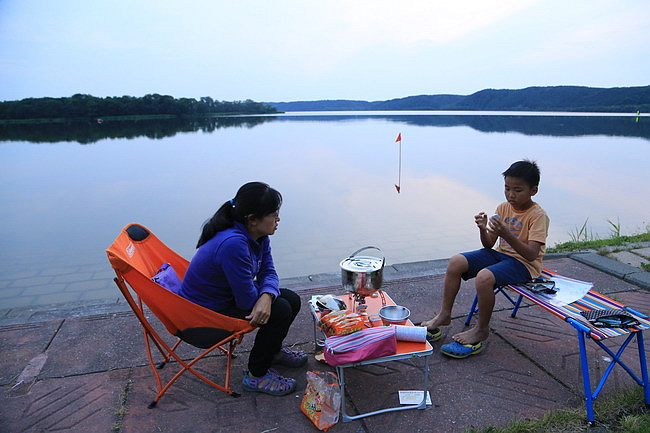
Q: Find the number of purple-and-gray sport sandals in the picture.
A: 2